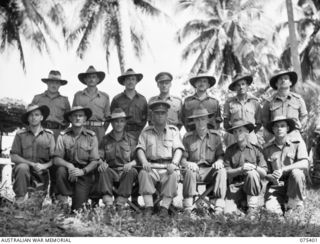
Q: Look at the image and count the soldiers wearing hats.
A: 14